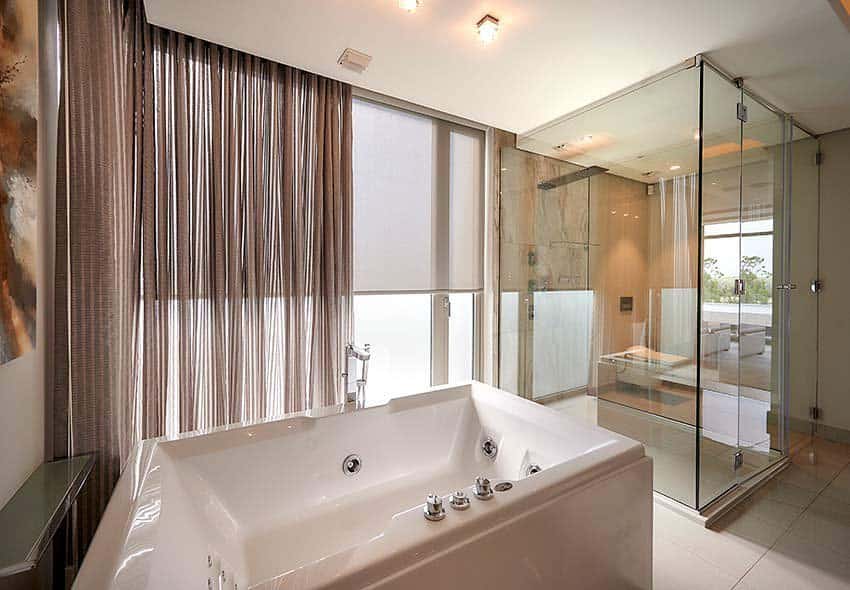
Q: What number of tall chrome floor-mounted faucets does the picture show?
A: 1